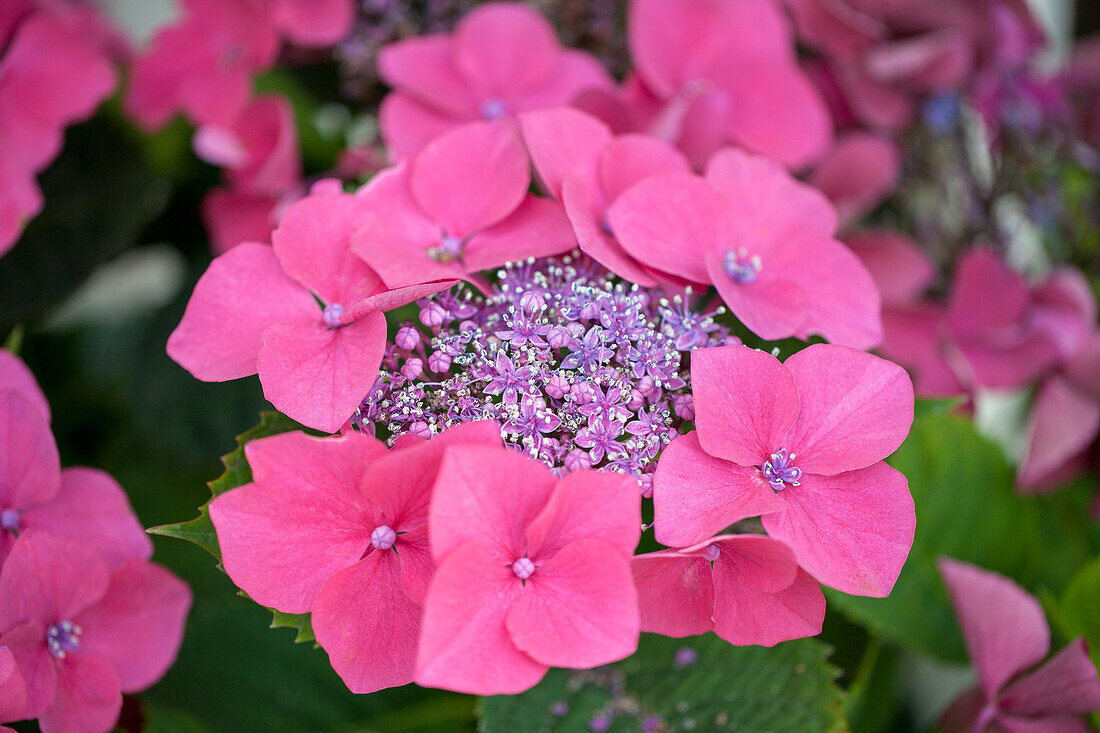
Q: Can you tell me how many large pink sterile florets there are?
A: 8